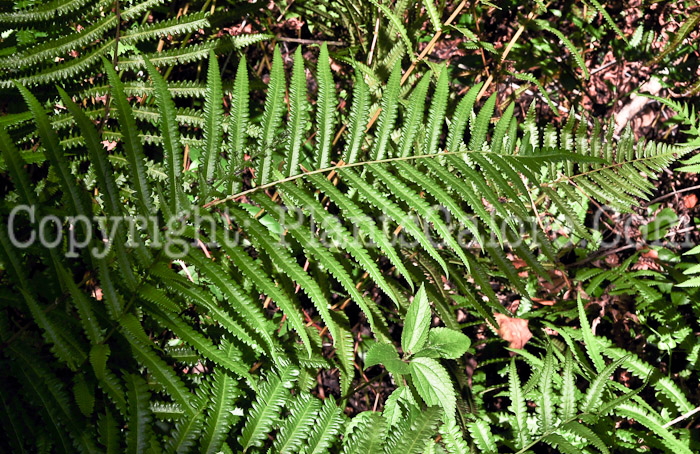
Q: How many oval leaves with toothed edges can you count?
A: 4